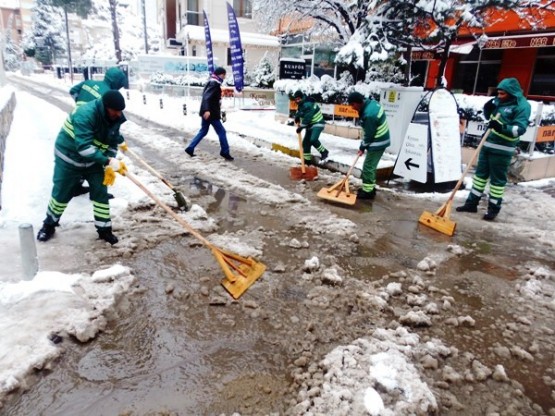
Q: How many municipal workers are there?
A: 5